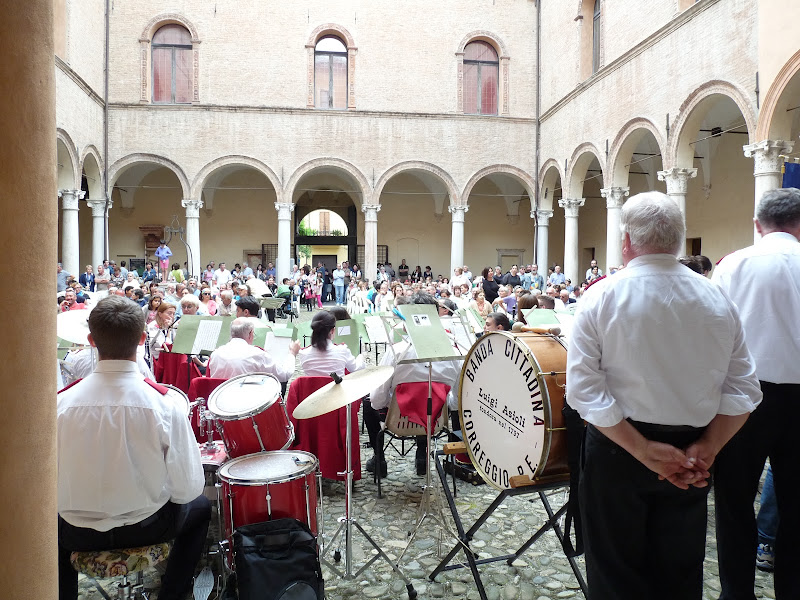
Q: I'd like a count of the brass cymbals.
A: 2